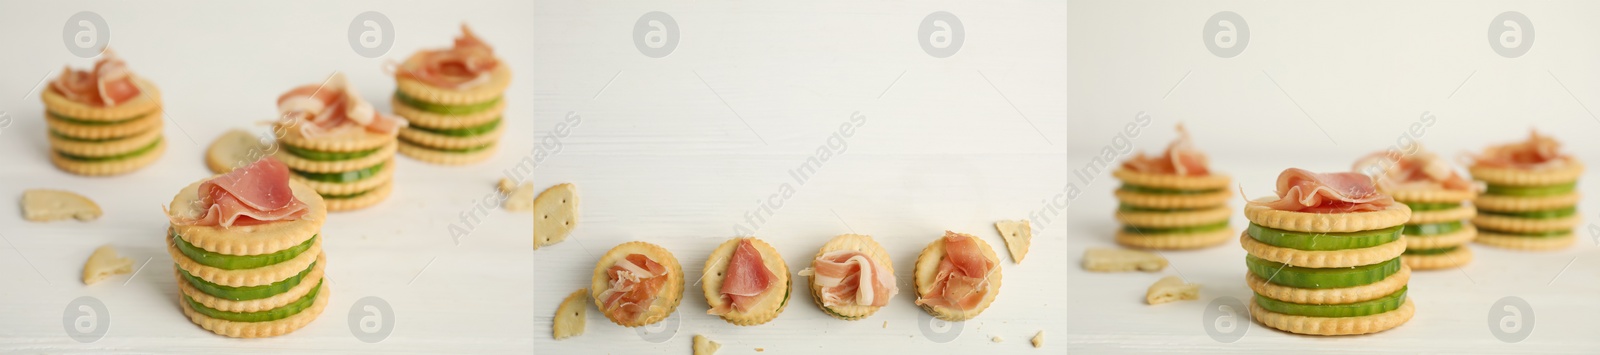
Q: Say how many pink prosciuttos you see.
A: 12